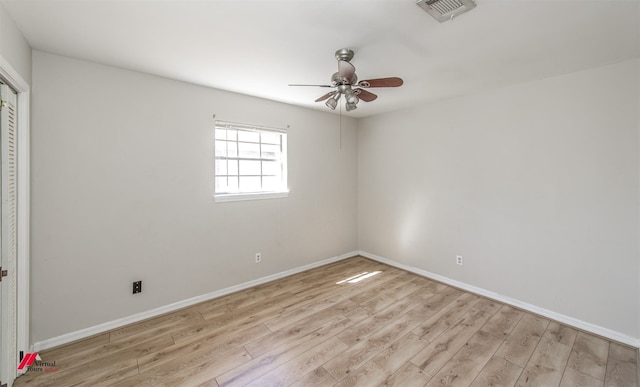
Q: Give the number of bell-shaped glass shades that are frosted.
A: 3